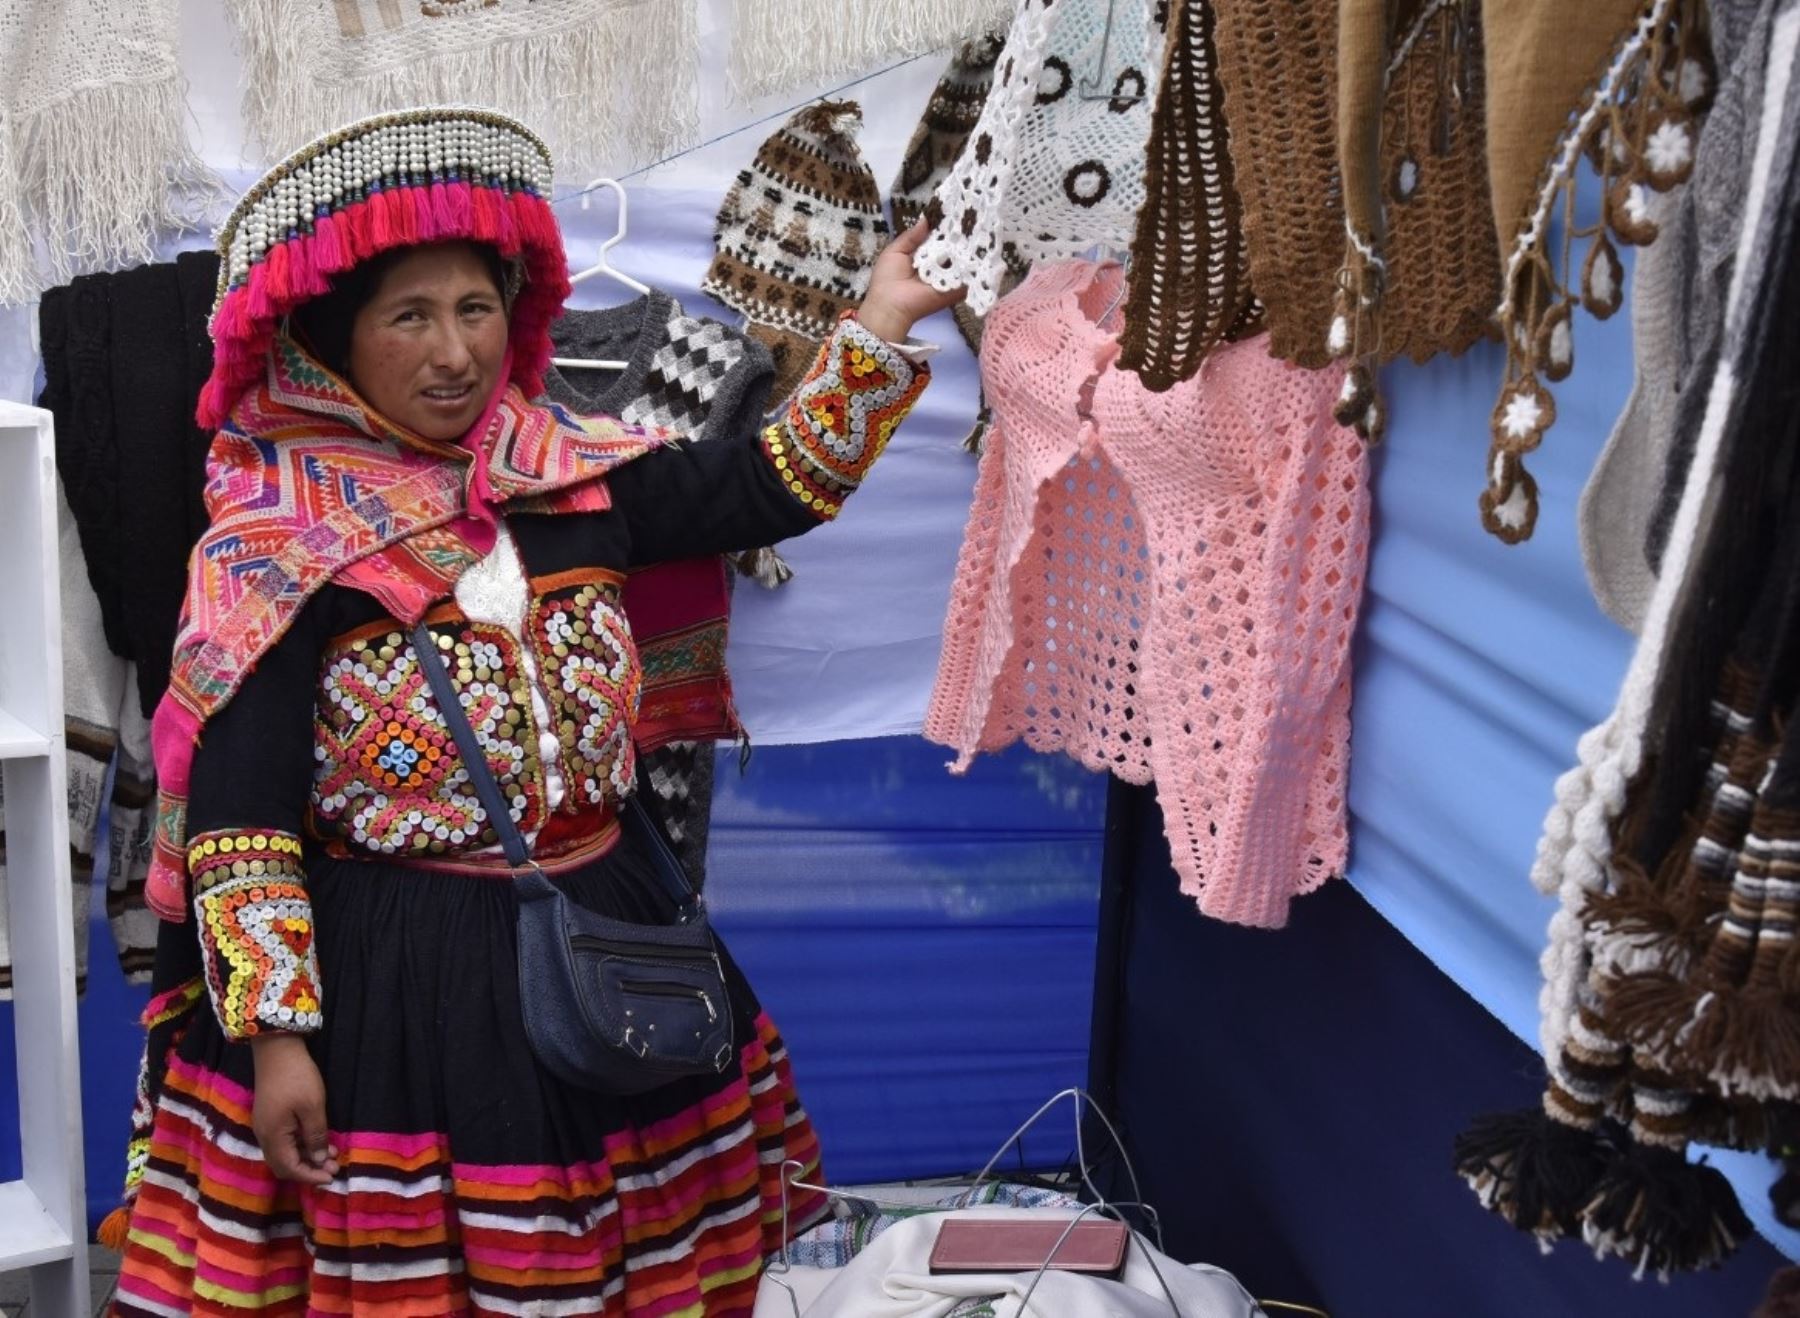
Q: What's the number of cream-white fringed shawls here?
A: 3